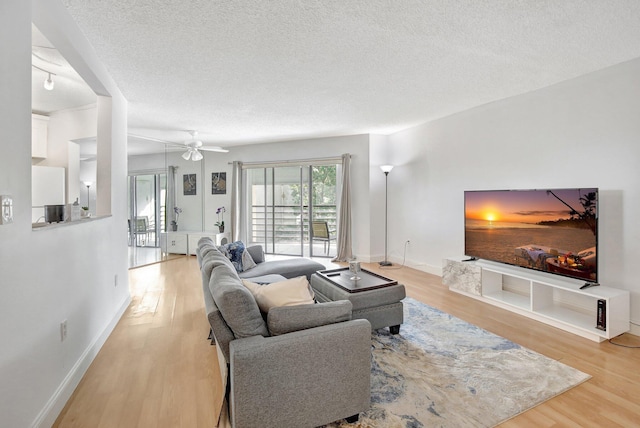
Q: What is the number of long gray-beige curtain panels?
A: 2